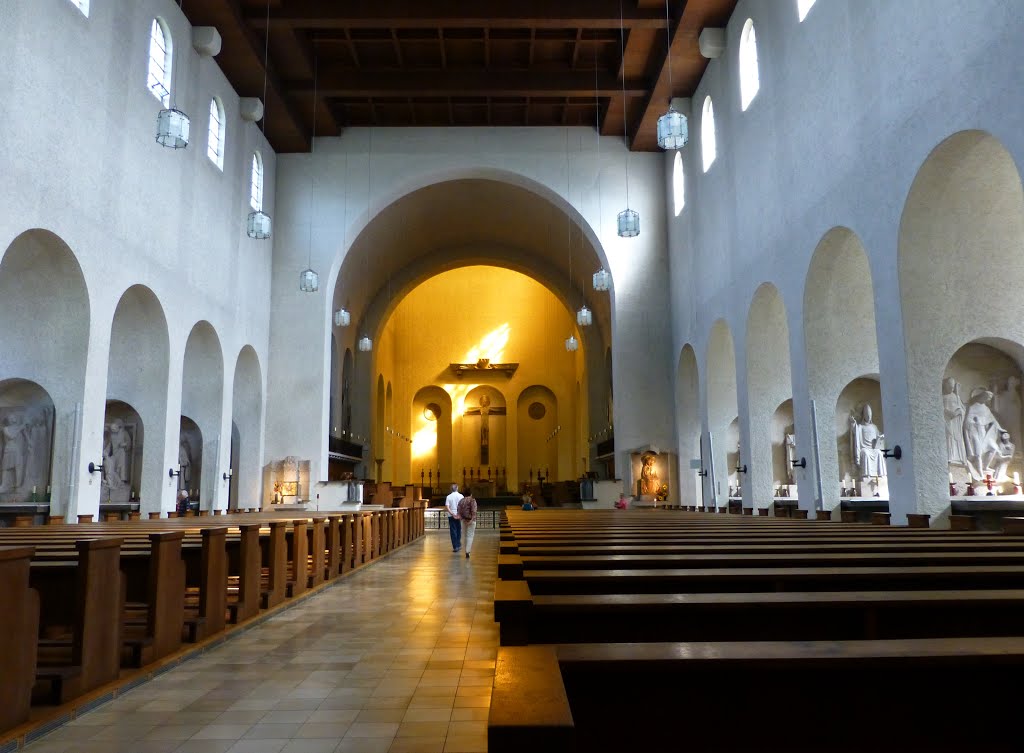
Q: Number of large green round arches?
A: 0